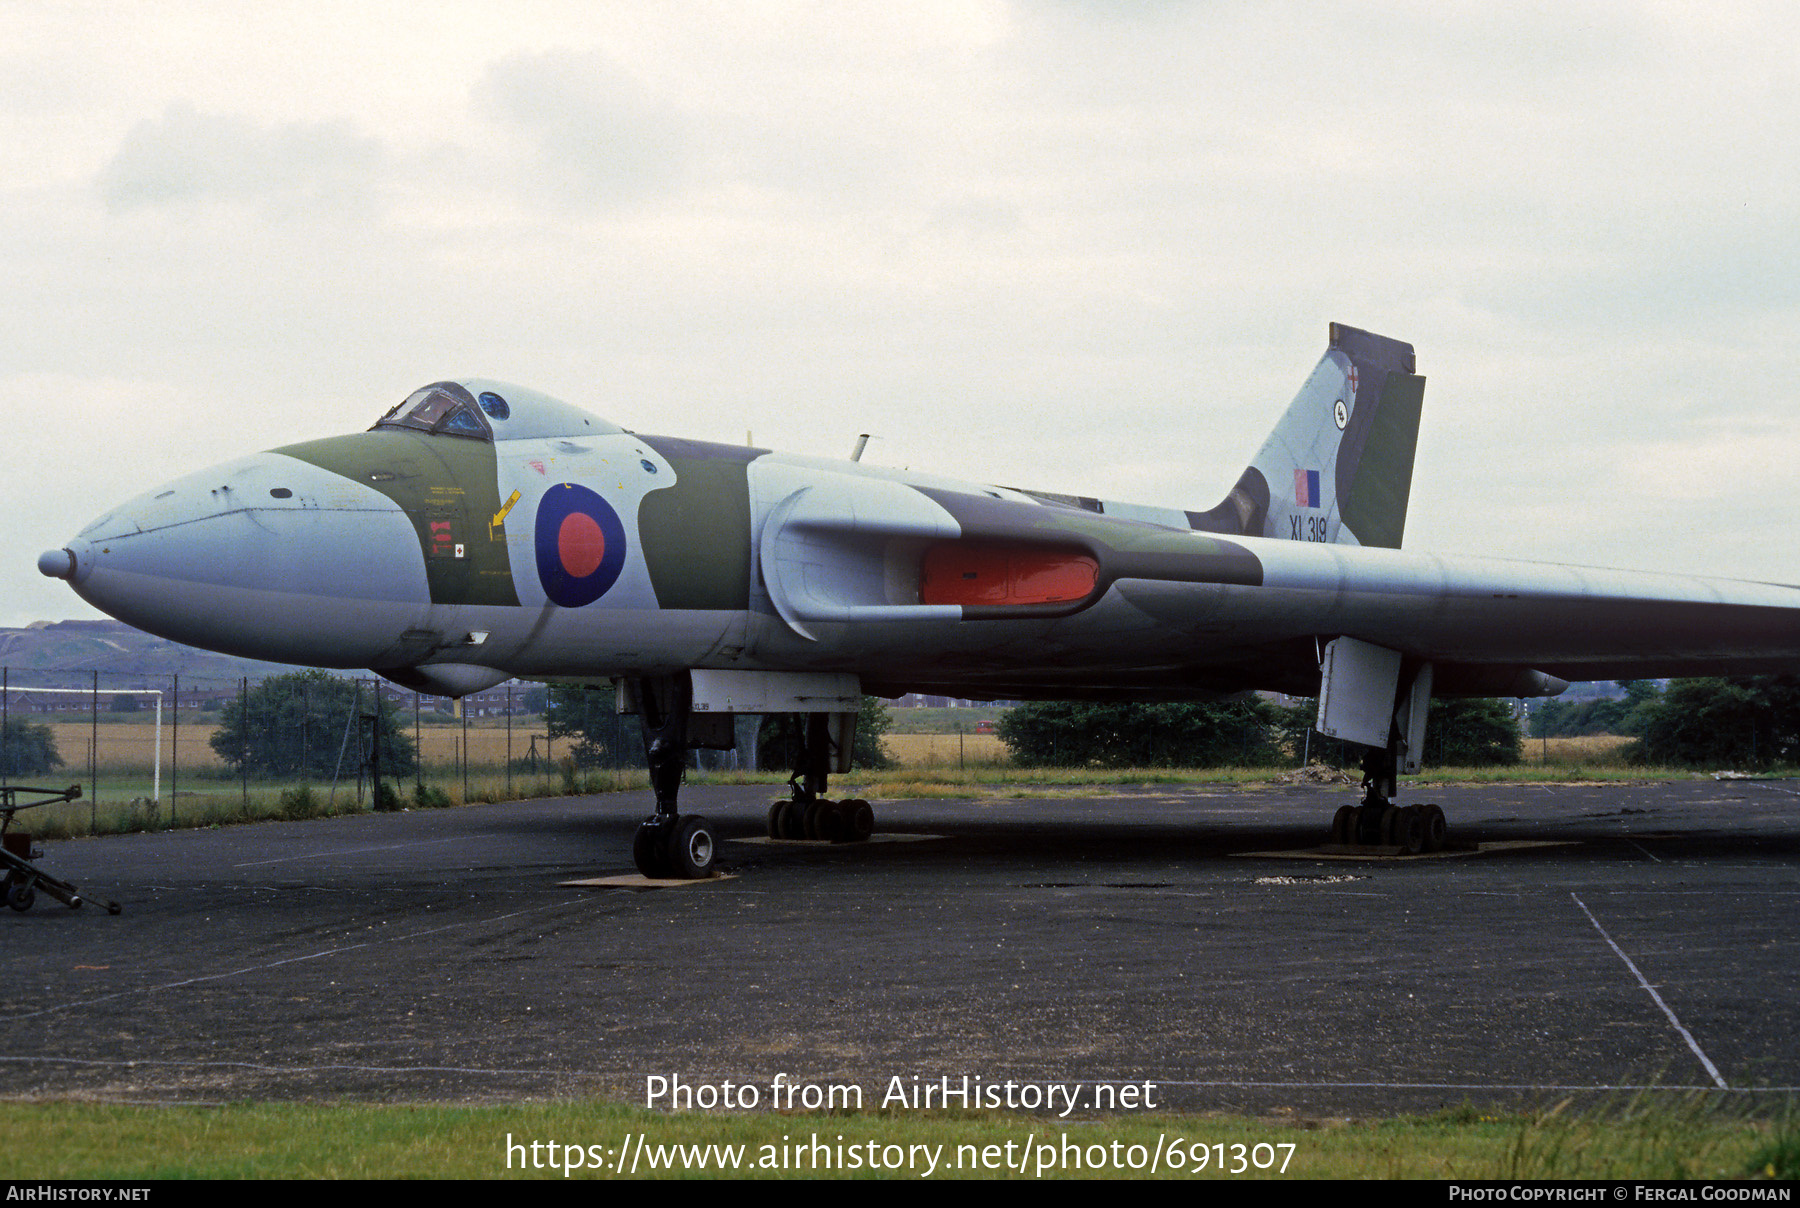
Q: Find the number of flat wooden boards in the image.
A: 3